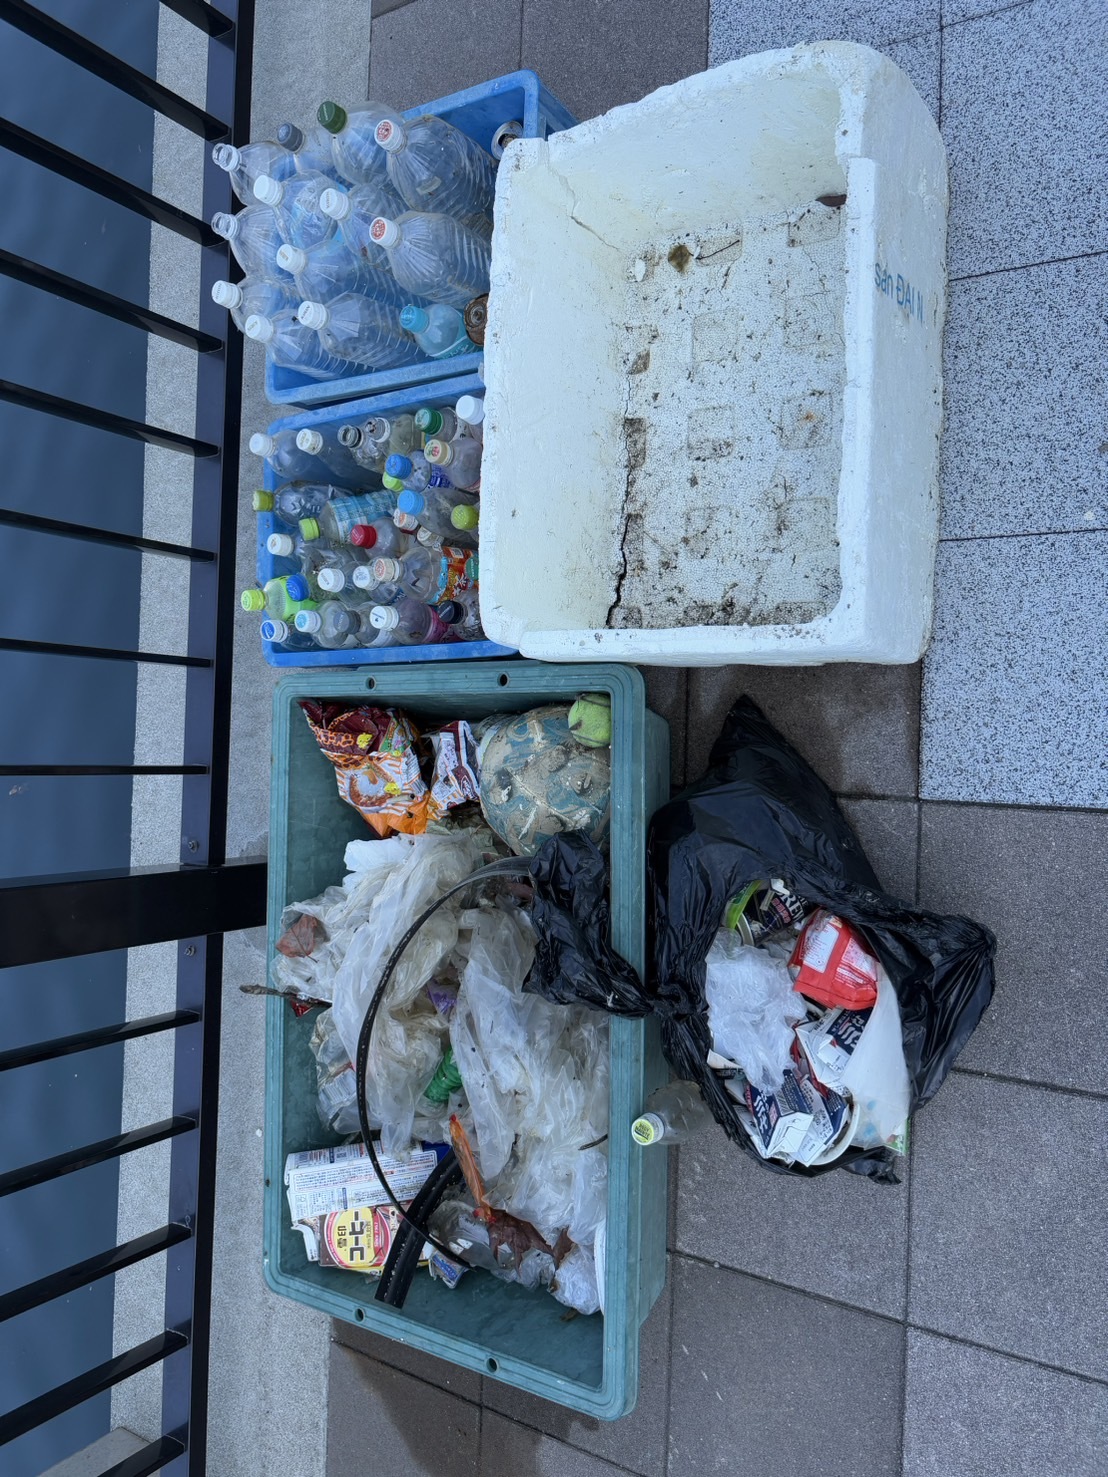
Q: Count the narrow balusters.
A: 13